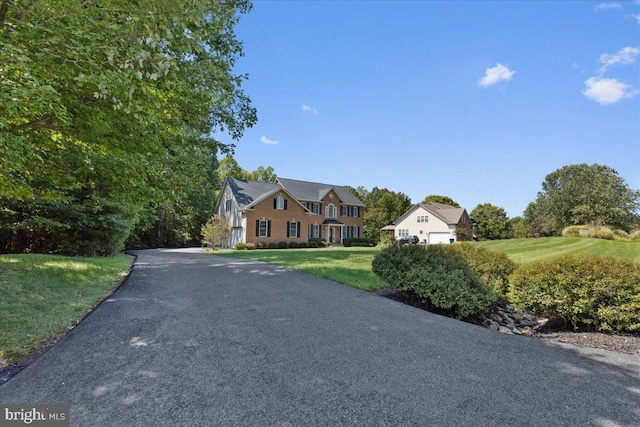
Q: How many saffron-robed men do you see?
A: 0